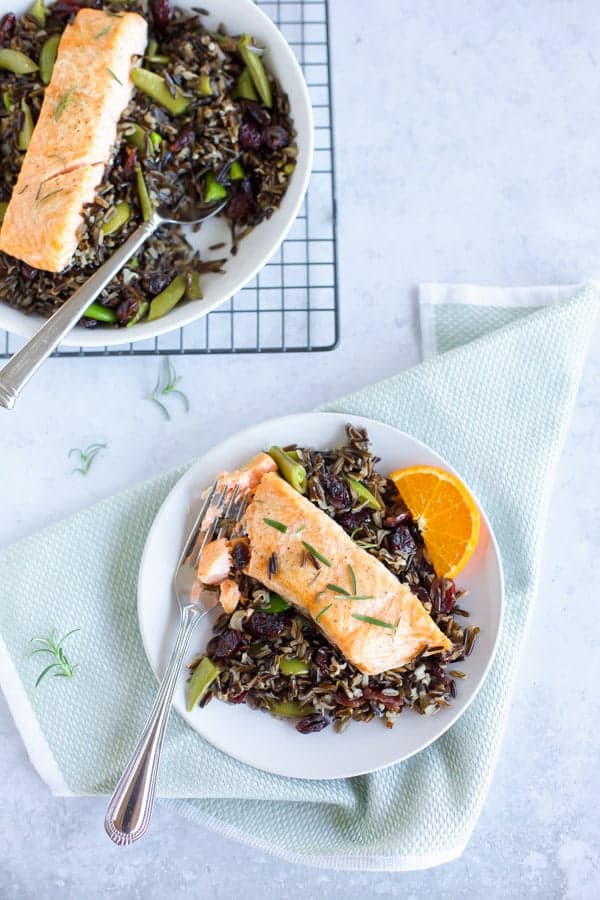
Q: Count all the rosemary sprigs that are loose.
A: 3